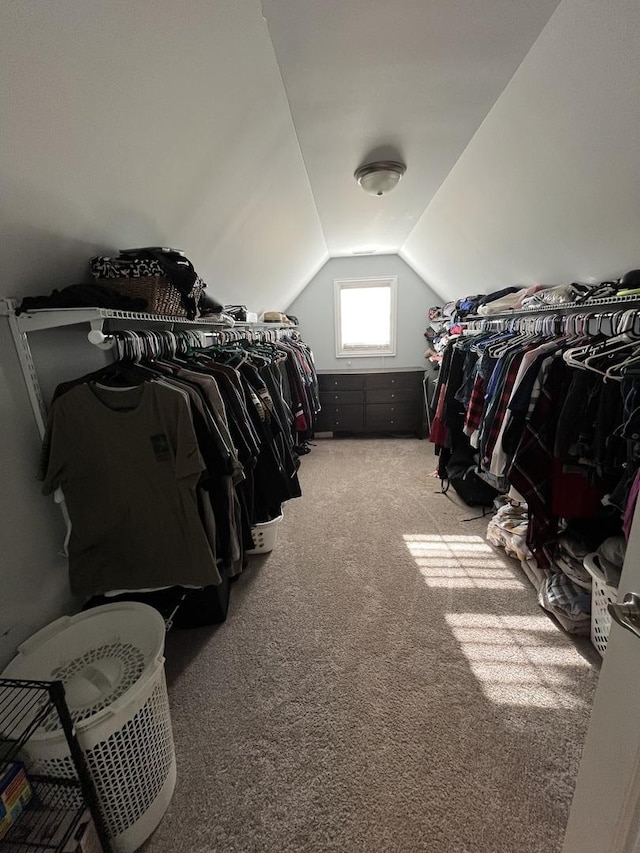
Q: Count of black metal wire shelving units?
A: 1